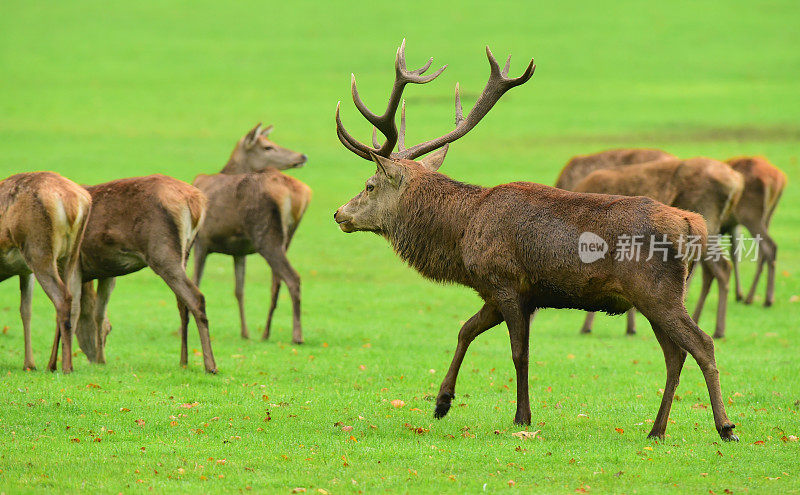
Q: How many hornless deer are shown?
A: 6